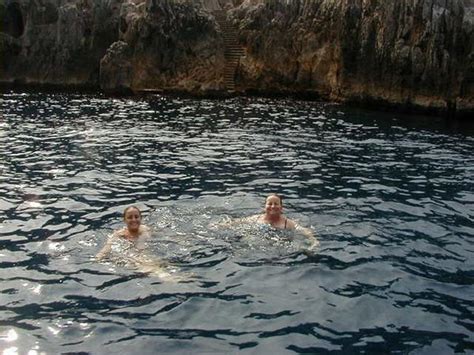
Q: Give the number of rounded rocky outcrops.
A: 1